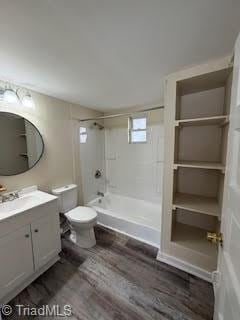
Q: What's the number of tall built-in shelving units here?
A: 1